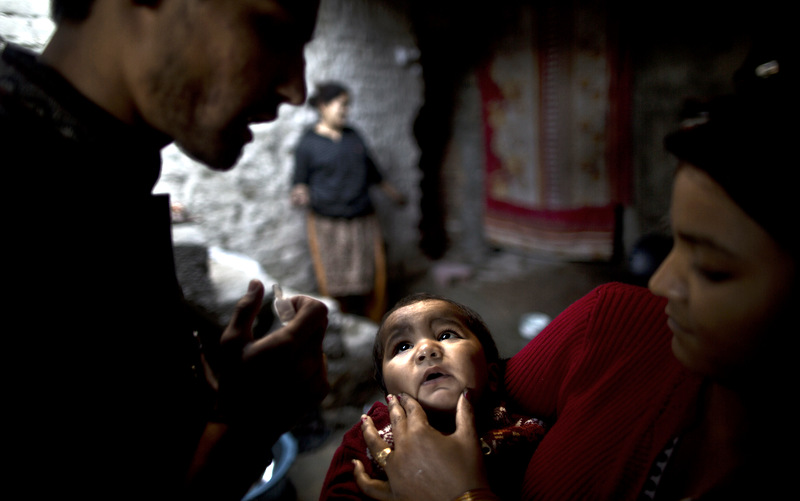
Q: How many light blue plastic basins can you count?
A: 1